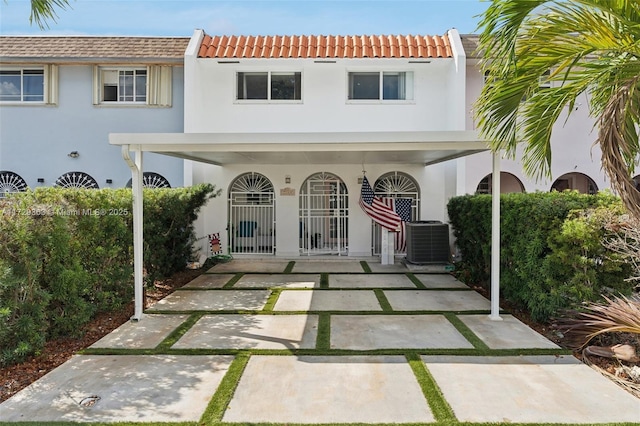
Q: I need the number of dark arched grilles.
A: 3